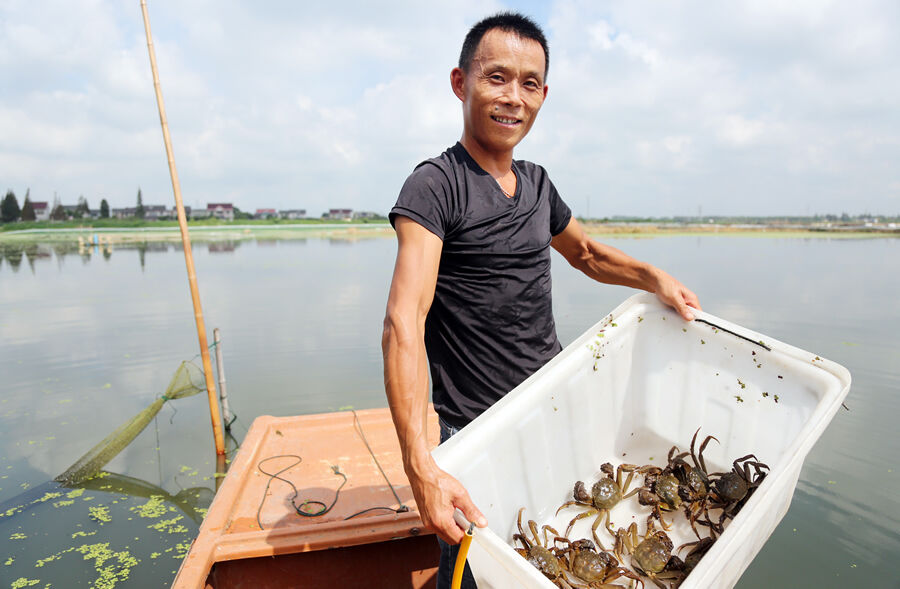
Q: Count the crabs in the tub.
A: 8